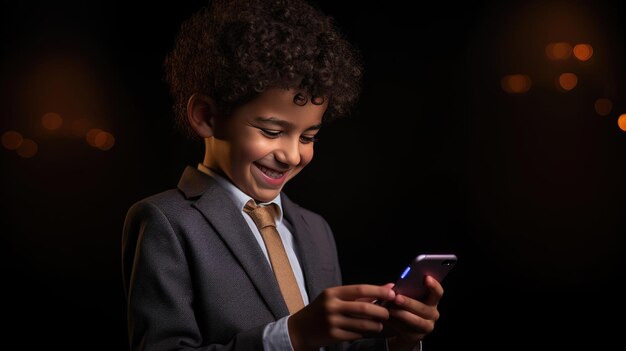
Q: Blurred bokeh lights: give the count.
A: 11